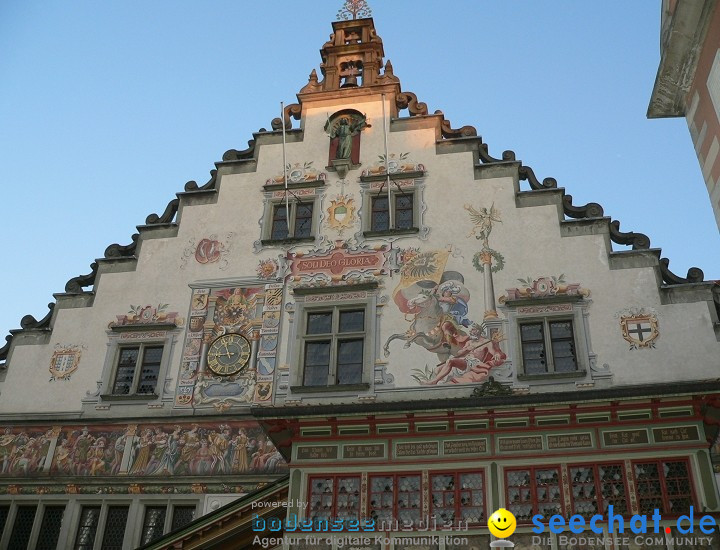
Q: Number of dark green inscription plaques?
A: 8